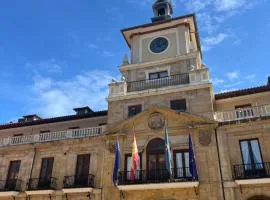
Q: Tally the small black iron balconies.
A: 4